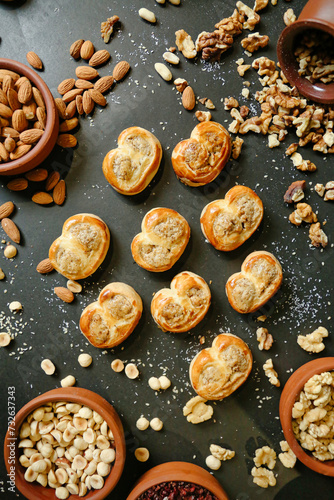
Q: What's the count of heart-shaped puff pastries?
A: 9